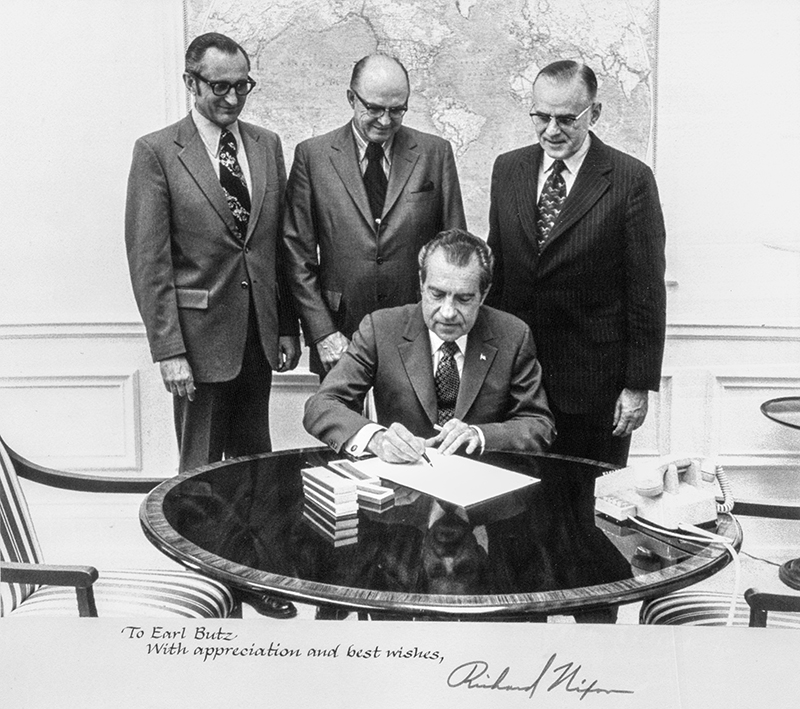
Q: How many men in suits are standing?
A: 3